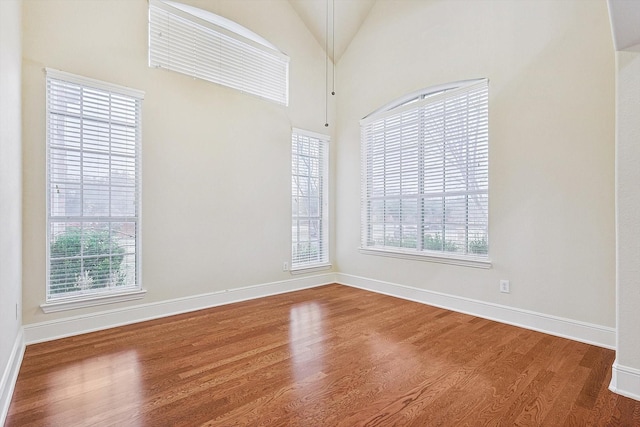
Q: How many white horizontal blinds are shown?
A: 4